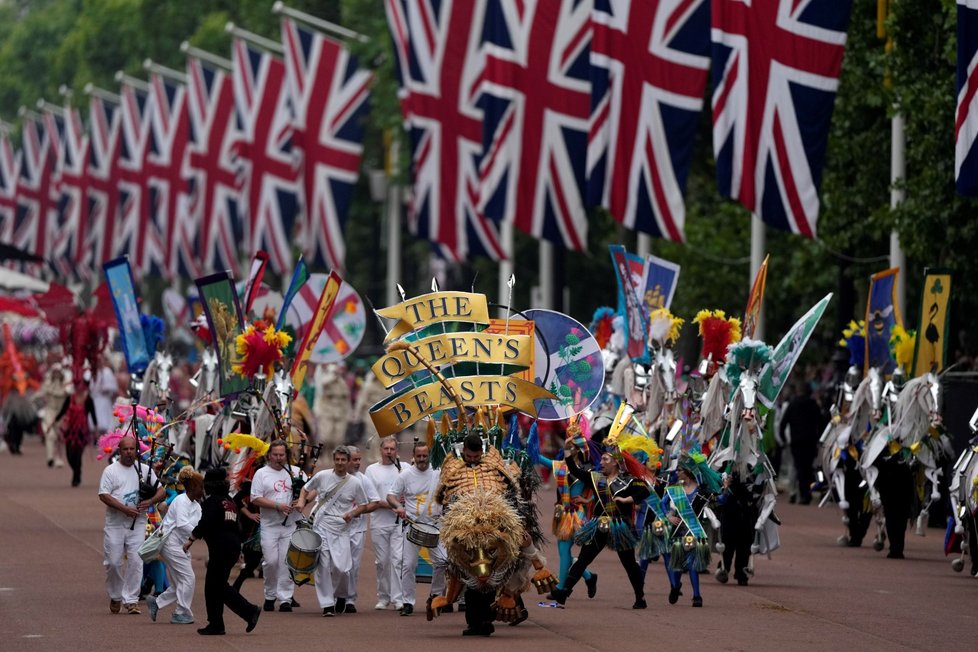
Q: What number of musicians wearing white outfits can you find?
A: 6